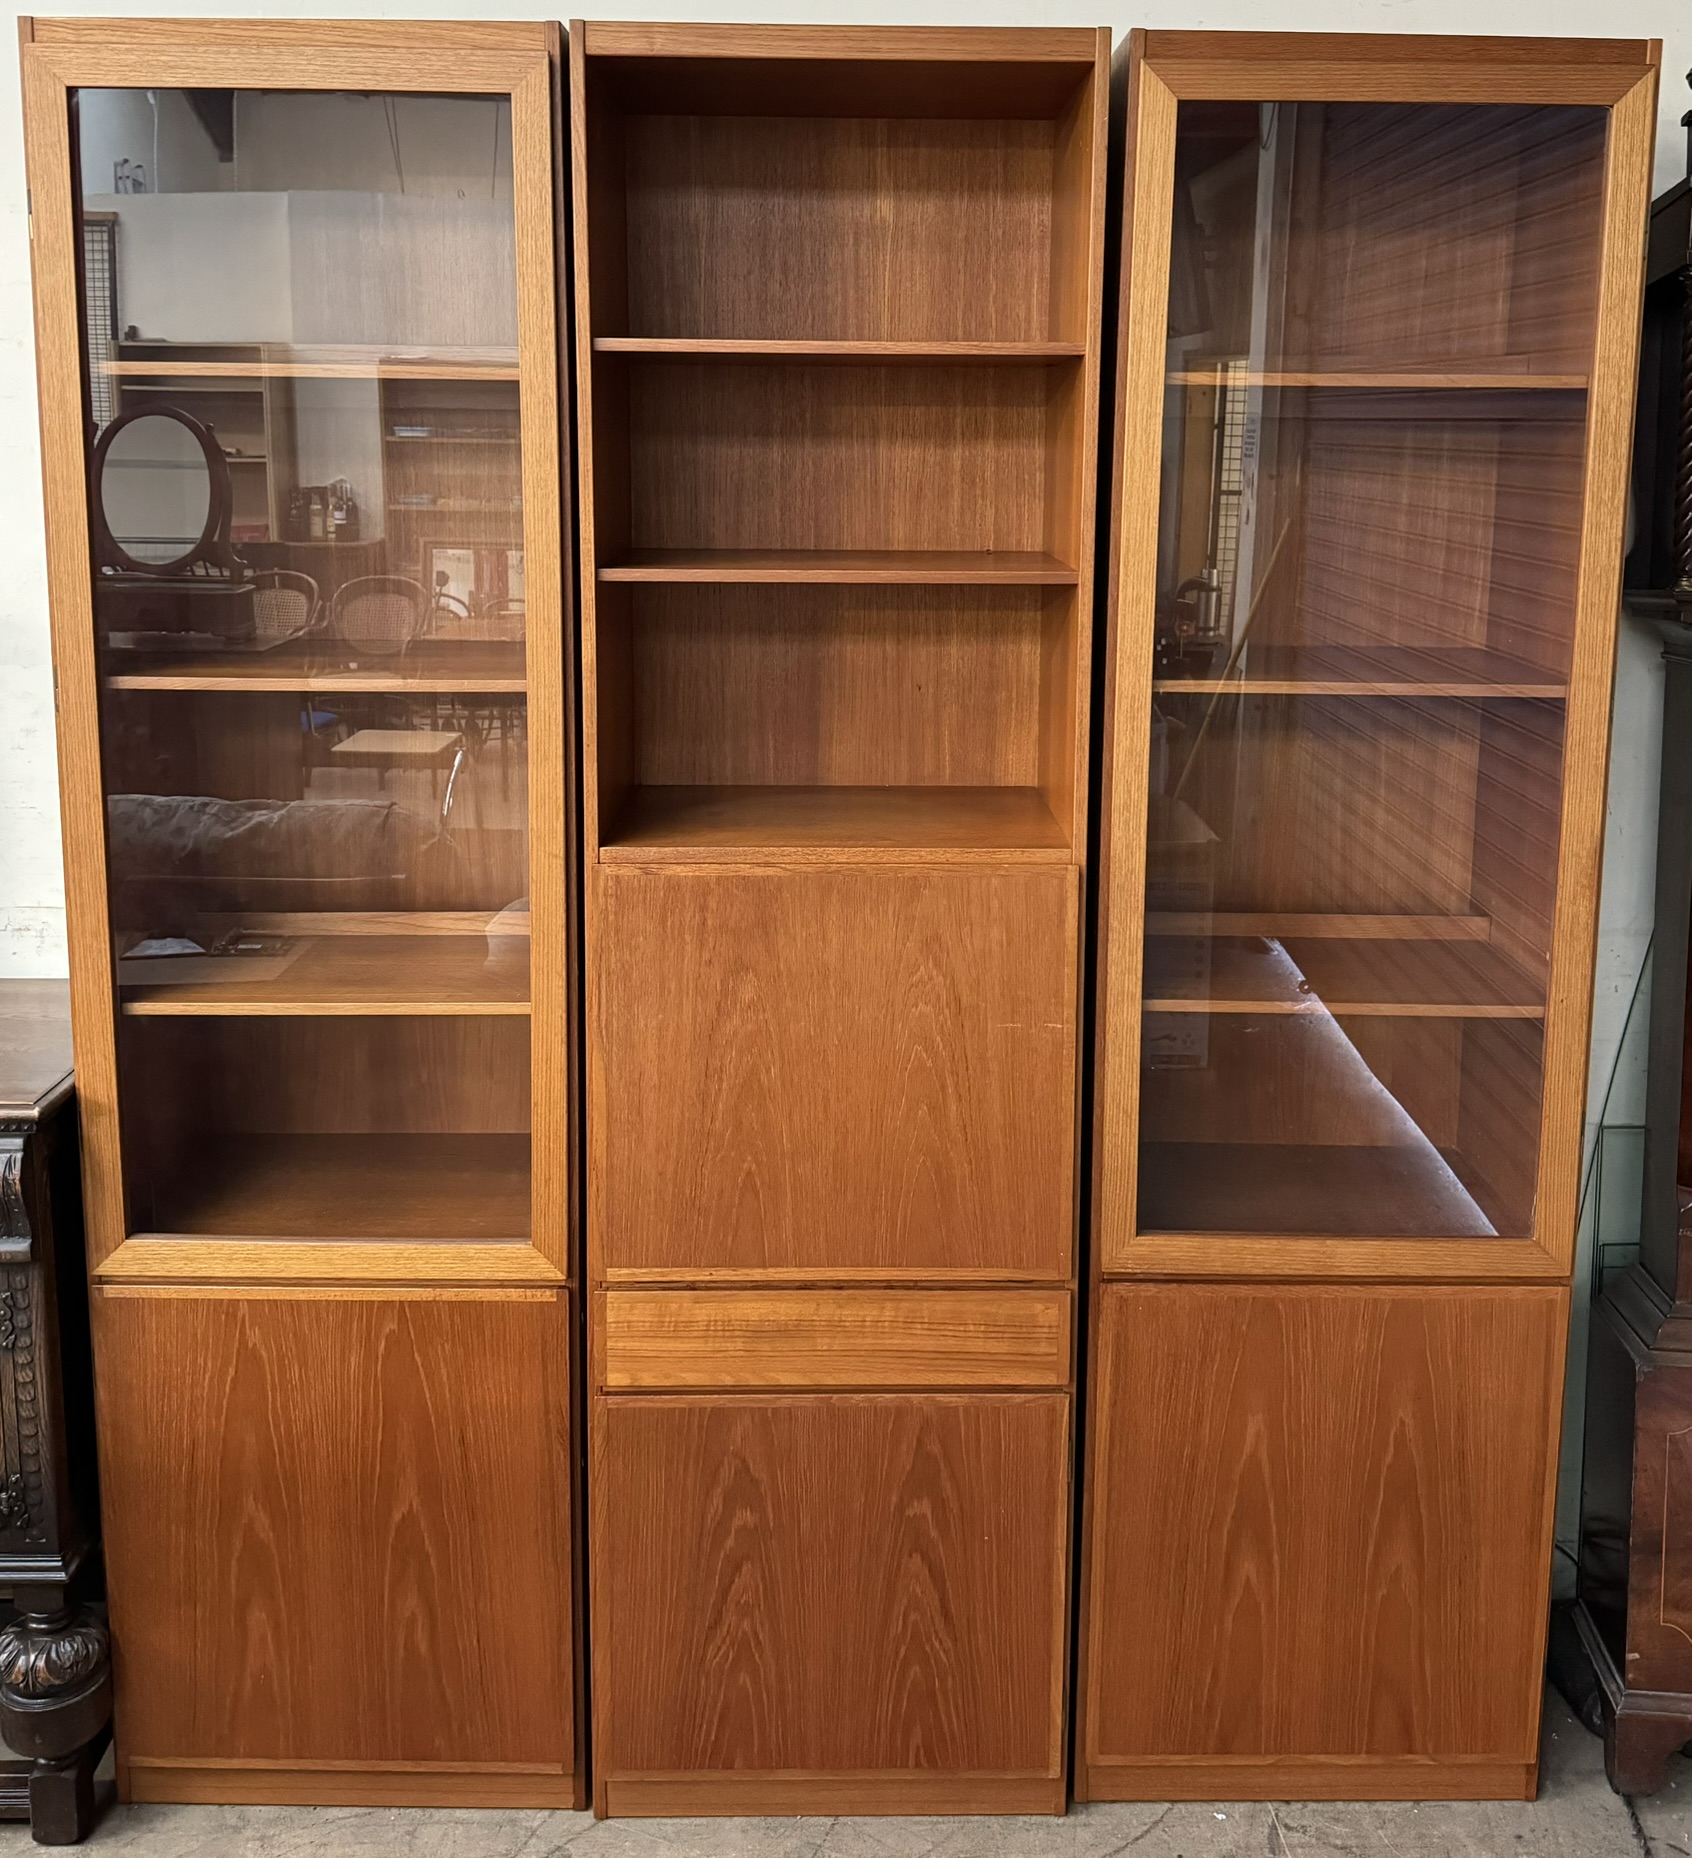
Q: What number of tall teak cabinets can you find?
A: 3